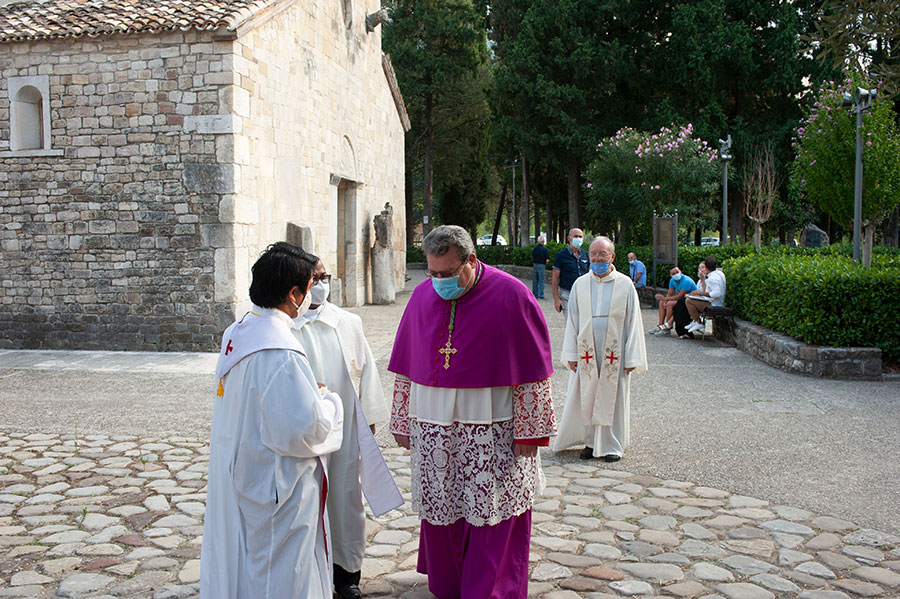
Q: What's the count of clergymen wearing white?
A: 3